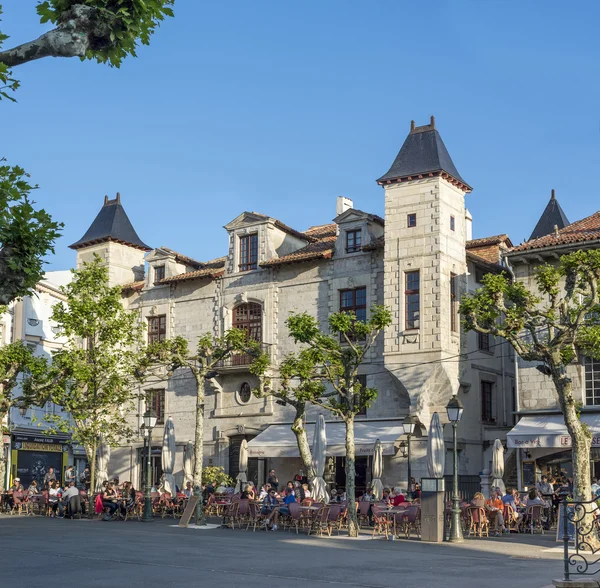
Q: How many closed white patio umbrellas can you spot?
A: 8